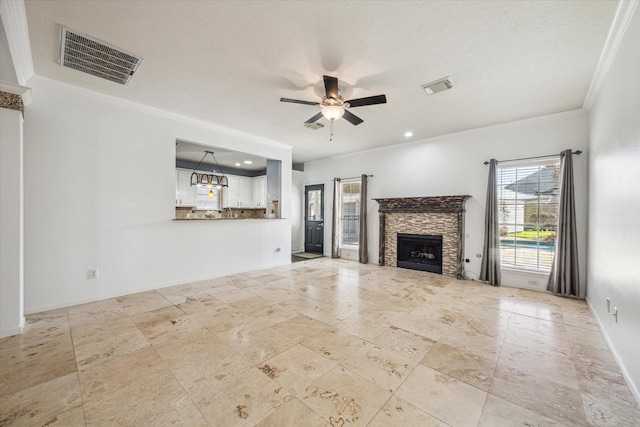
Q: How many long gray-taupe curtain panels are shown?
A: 4